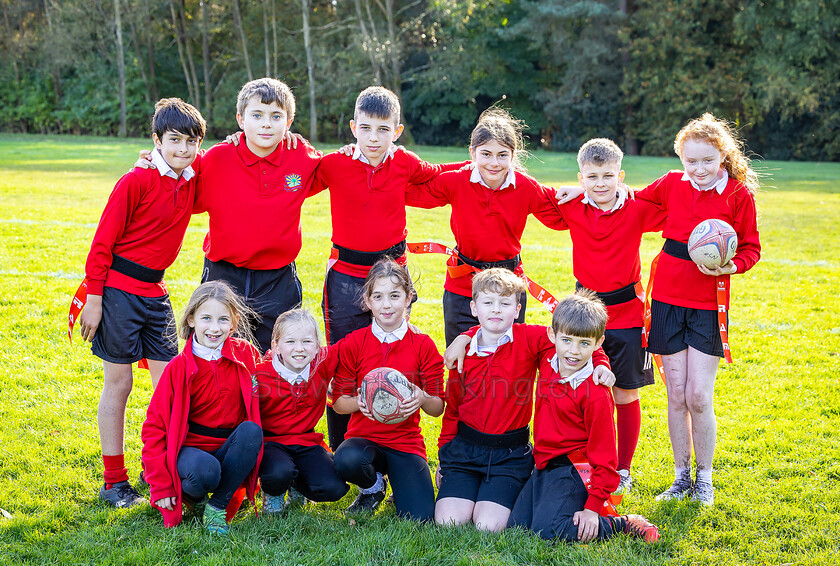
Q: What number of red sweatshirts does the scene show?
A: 11